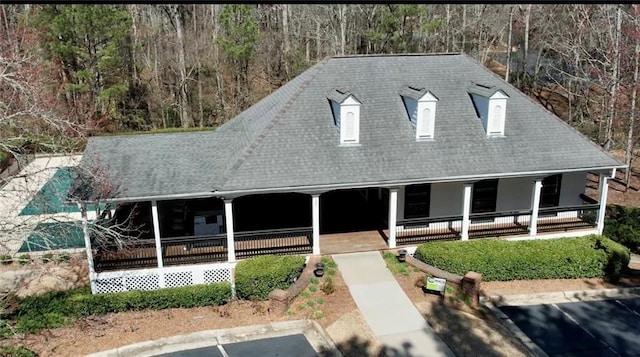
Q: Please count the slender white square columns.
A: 8